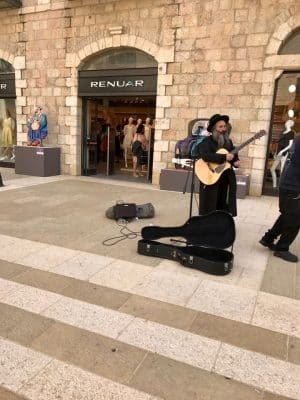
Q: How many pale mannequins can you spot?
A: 4